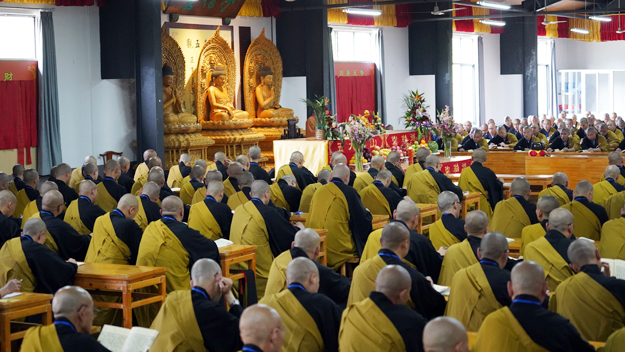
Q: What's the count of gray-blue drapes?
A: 5